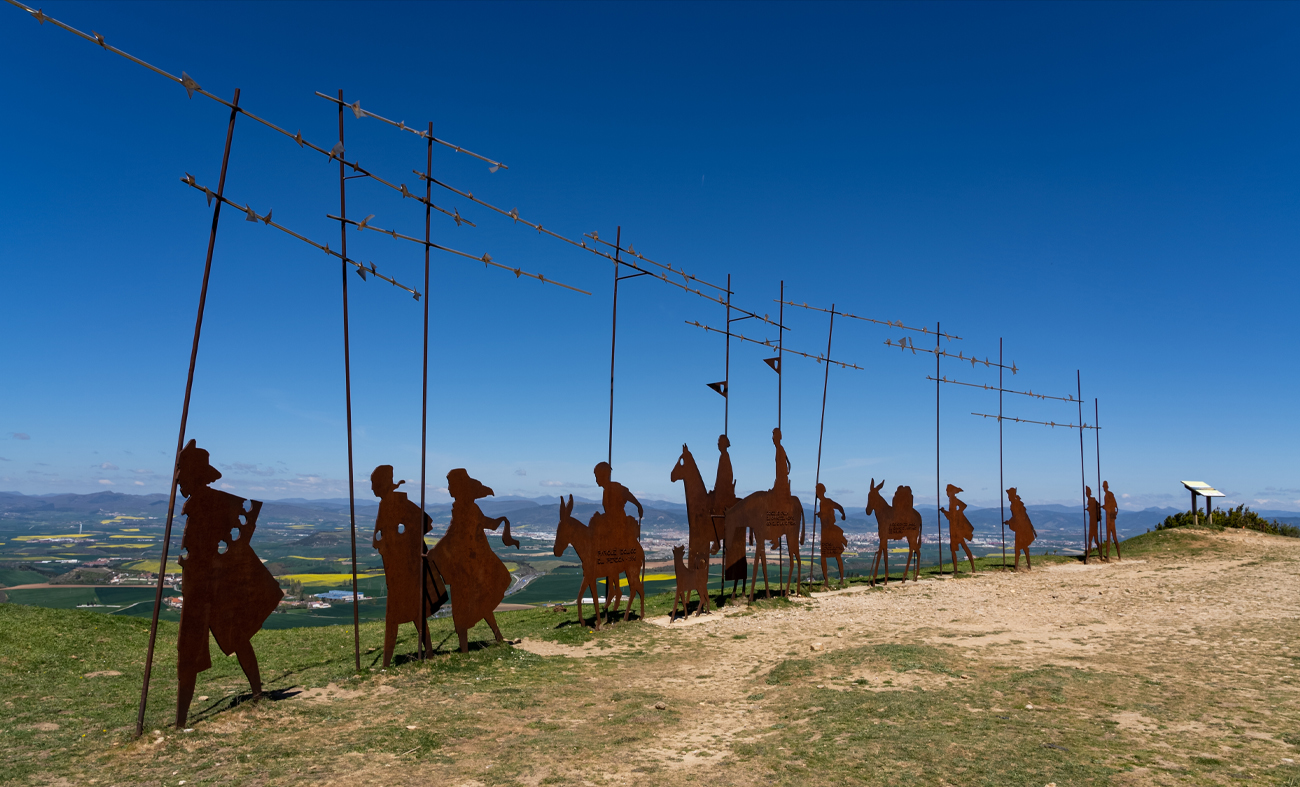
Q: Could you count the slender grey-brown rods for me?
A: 11